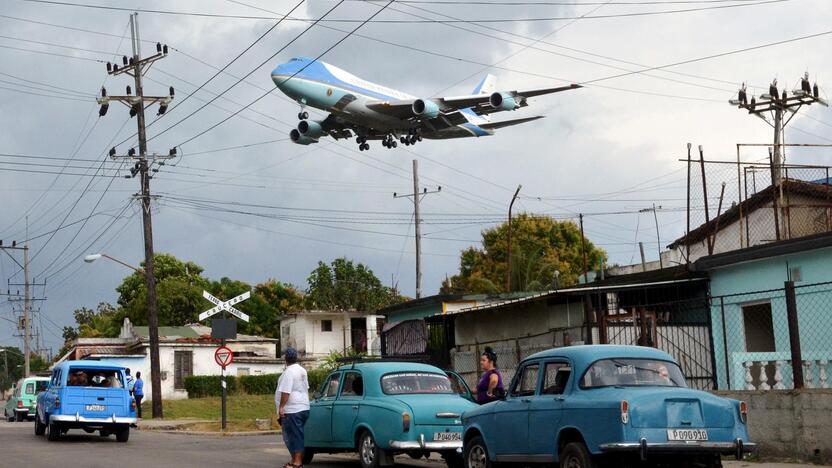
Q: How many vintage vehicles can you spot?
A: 4